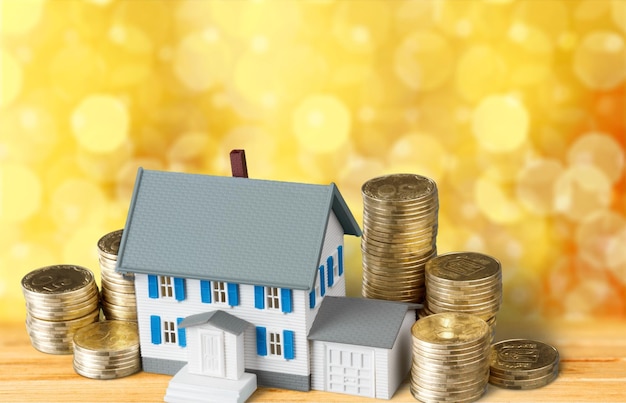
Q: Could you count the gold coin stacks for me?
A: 7